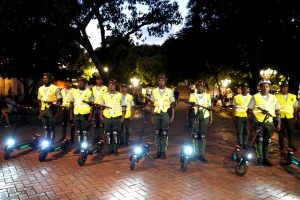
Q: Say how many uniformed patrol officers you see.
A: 11